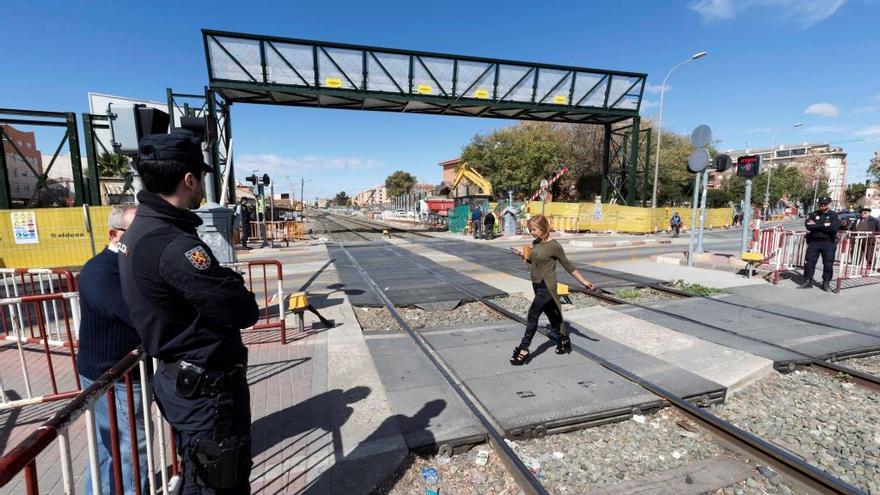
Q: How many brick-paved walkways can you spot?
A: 1